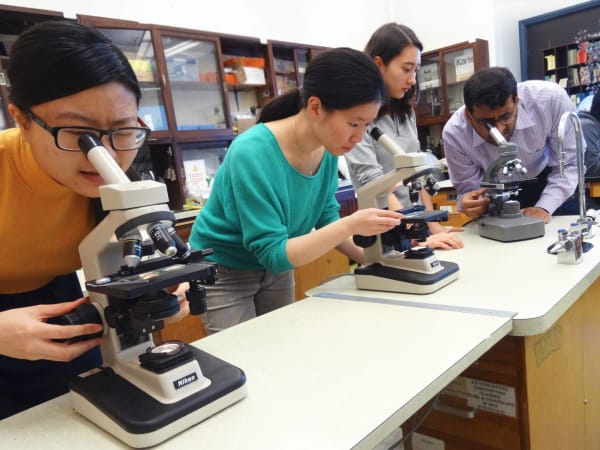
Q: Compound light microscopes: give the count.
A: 3